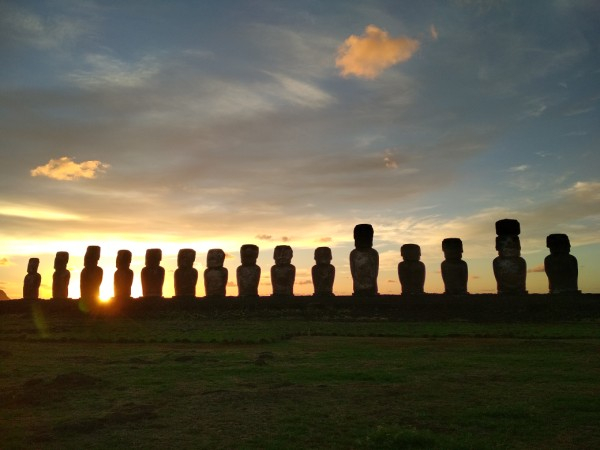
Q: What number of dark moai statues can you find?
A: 15